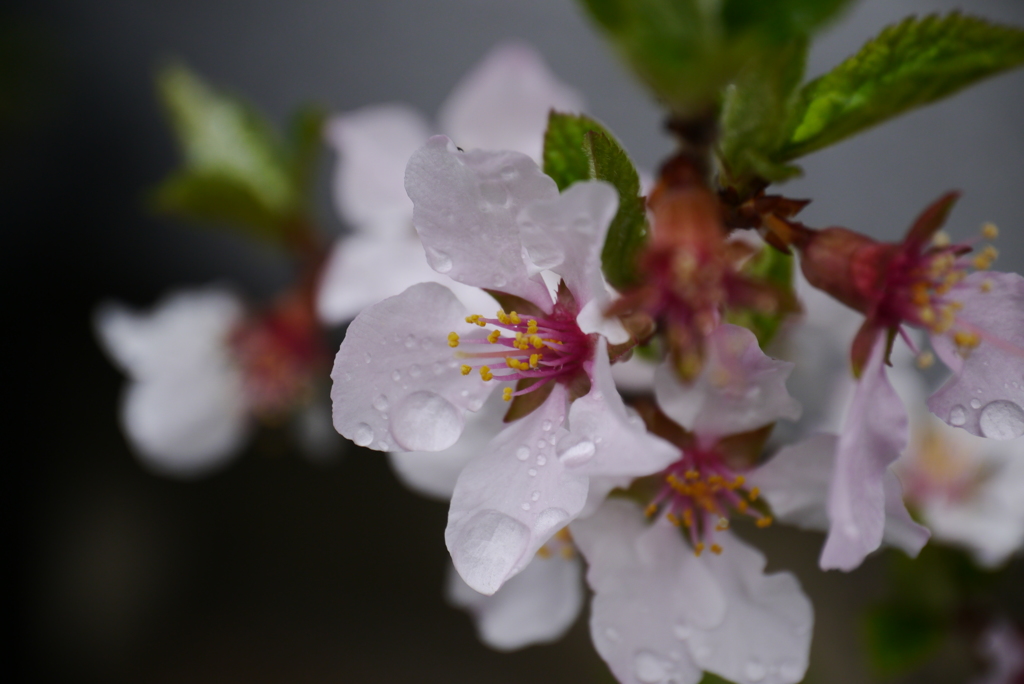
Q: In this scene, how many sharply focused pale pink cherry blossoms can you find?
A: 1